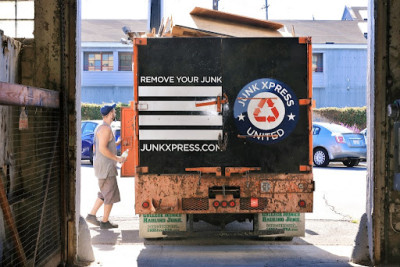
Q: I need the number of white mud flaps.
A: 2